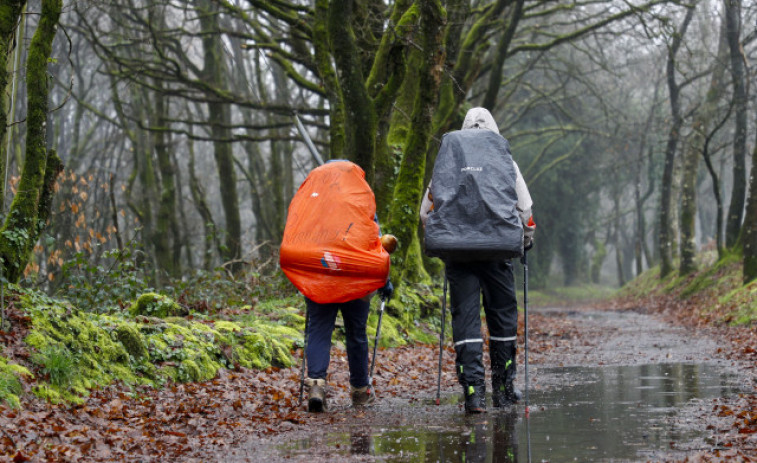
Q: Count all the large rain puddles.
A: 1